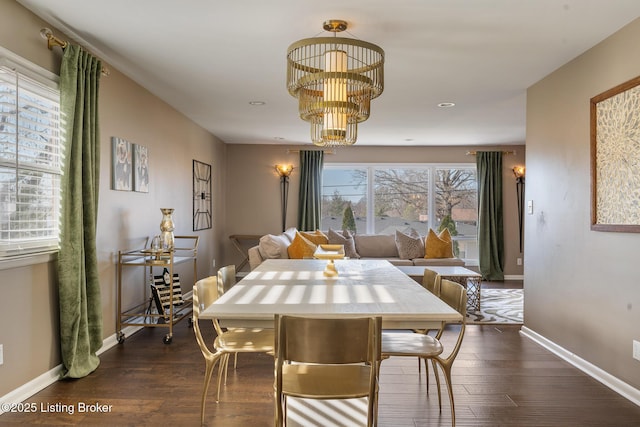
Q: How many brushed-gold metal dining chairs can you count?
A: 5